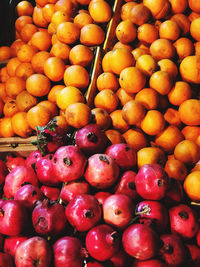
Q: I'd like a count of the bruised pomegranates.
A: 1